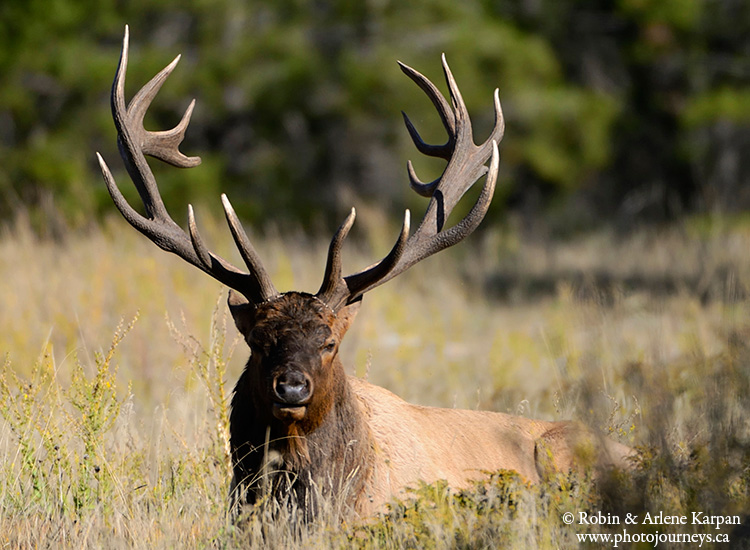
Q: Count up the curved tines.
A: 15